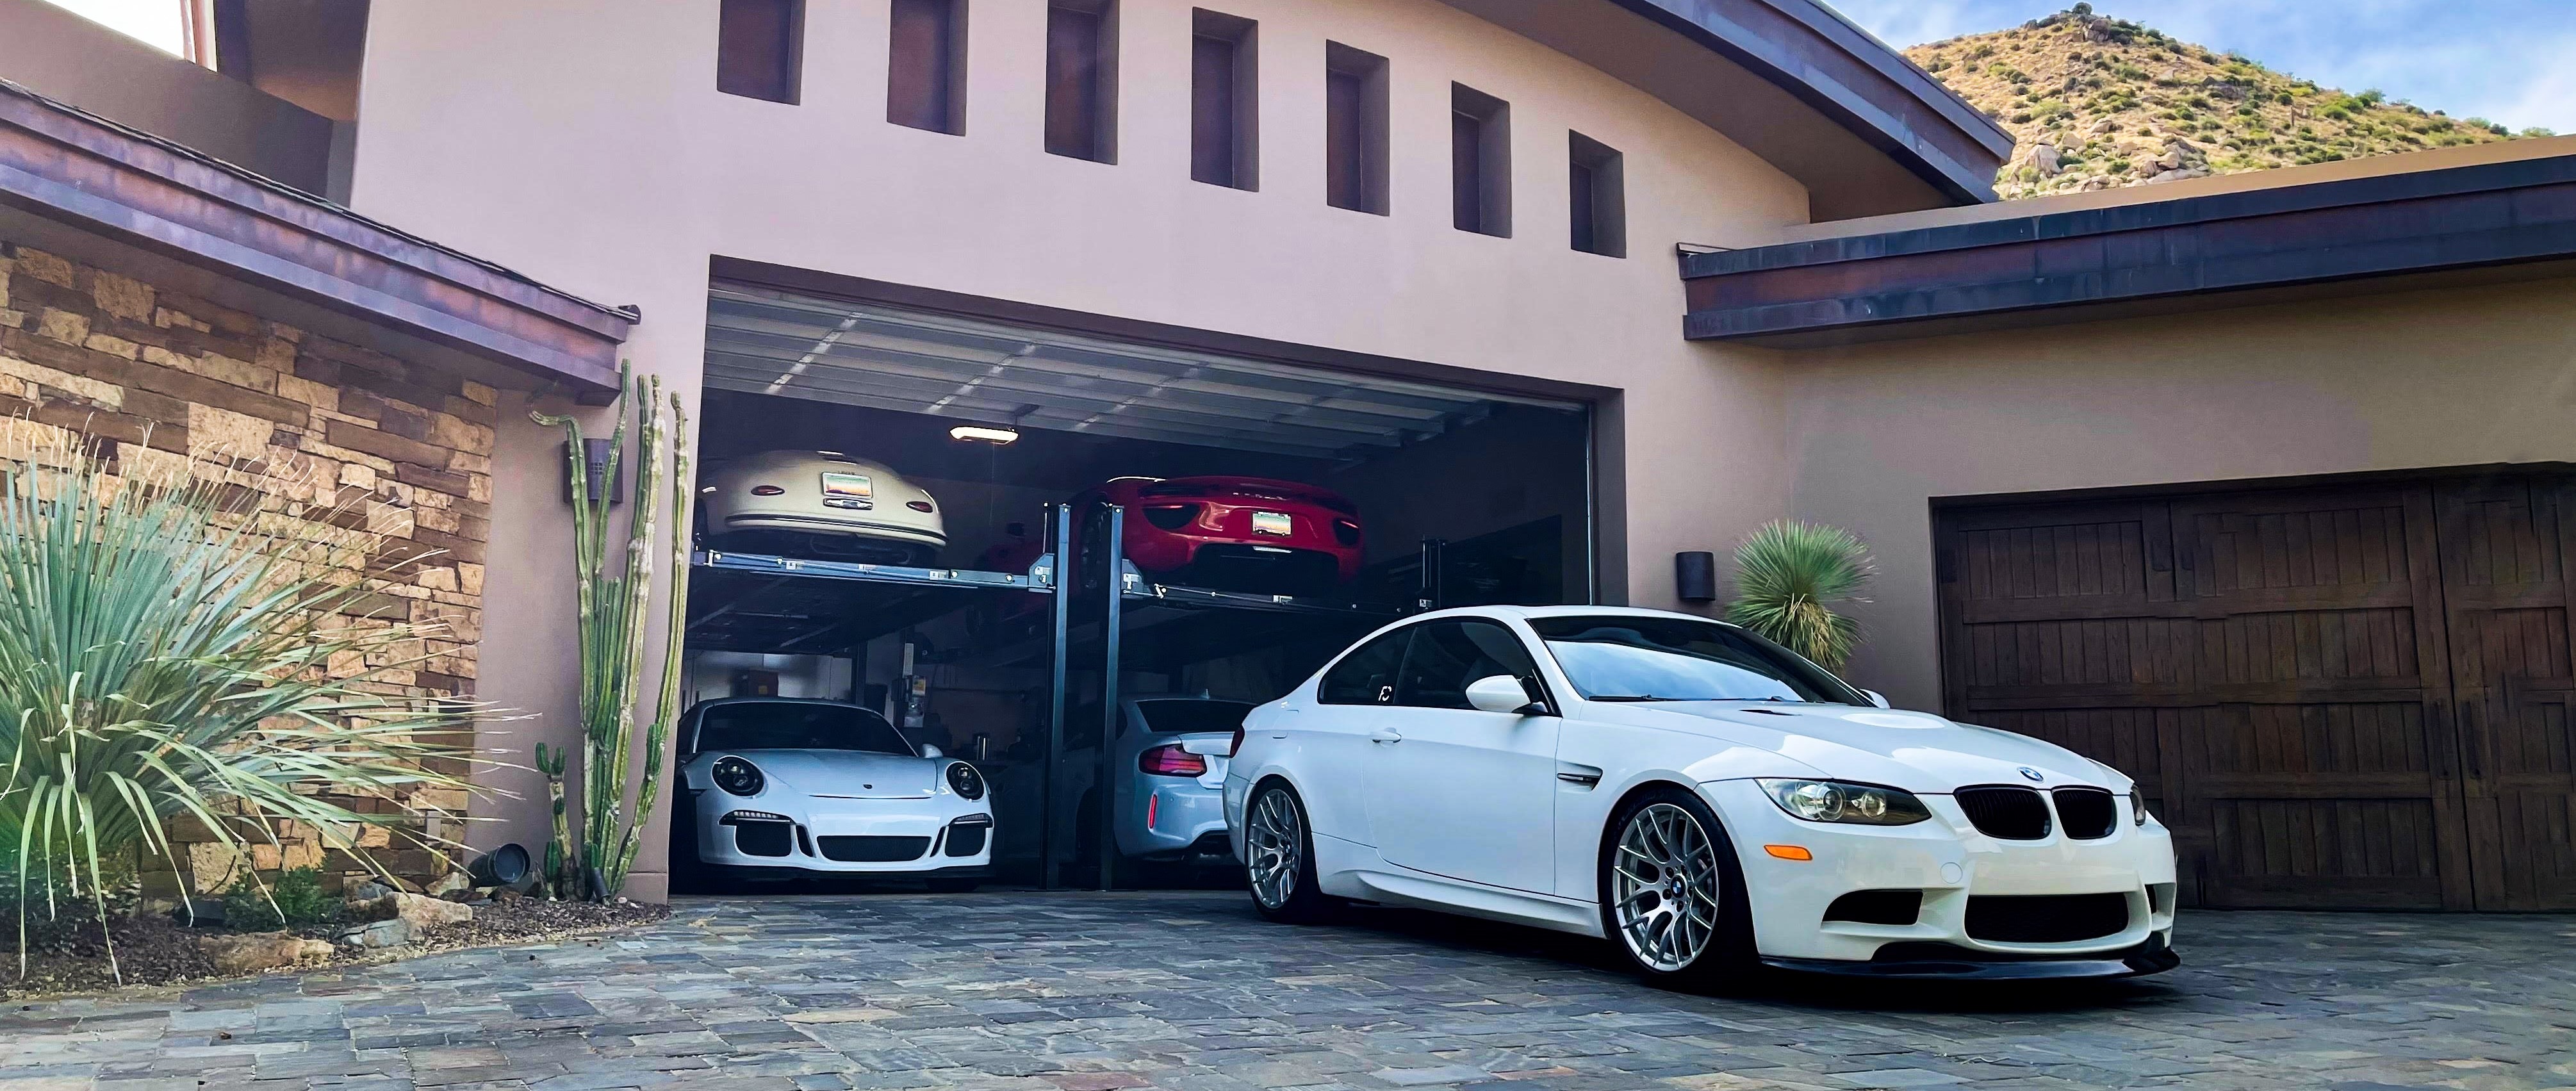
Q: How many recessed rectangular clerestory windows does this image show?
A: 7